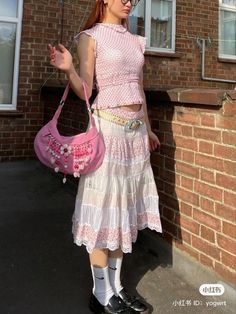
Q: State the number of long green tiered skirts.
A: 0